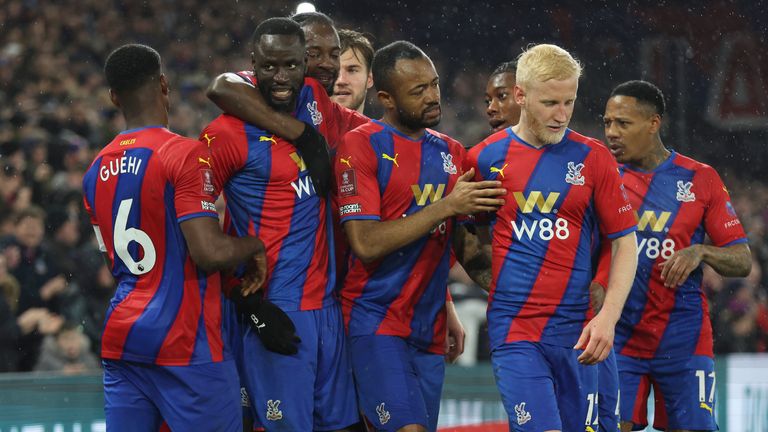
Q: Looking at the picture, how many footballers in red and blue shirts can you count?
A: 8